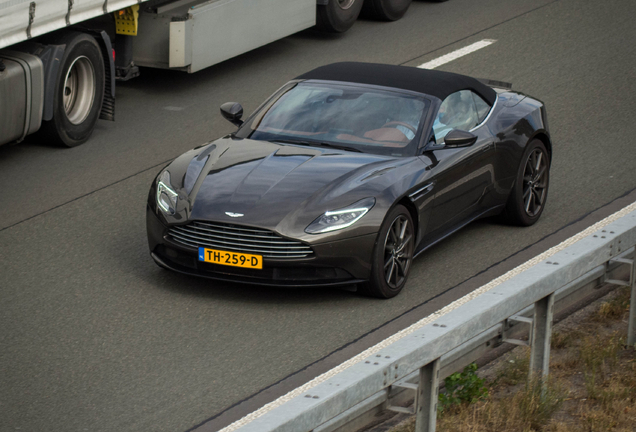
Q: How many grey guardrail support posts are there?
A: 3